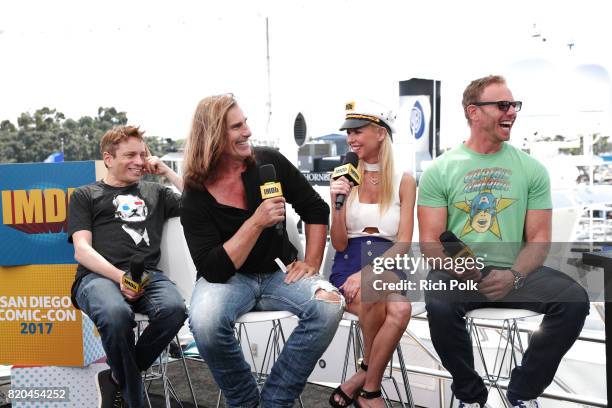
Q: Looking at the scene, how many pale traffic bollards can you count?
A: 0